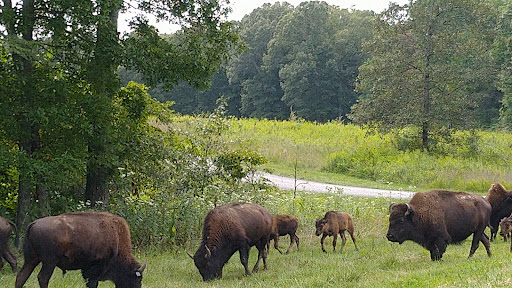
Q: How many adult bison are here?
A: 5